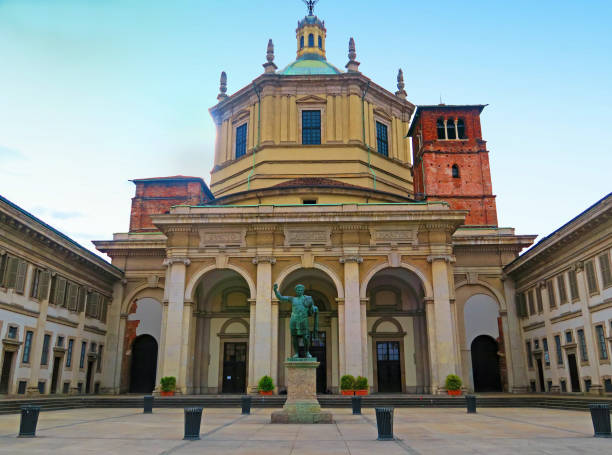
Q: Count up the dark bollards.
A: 8